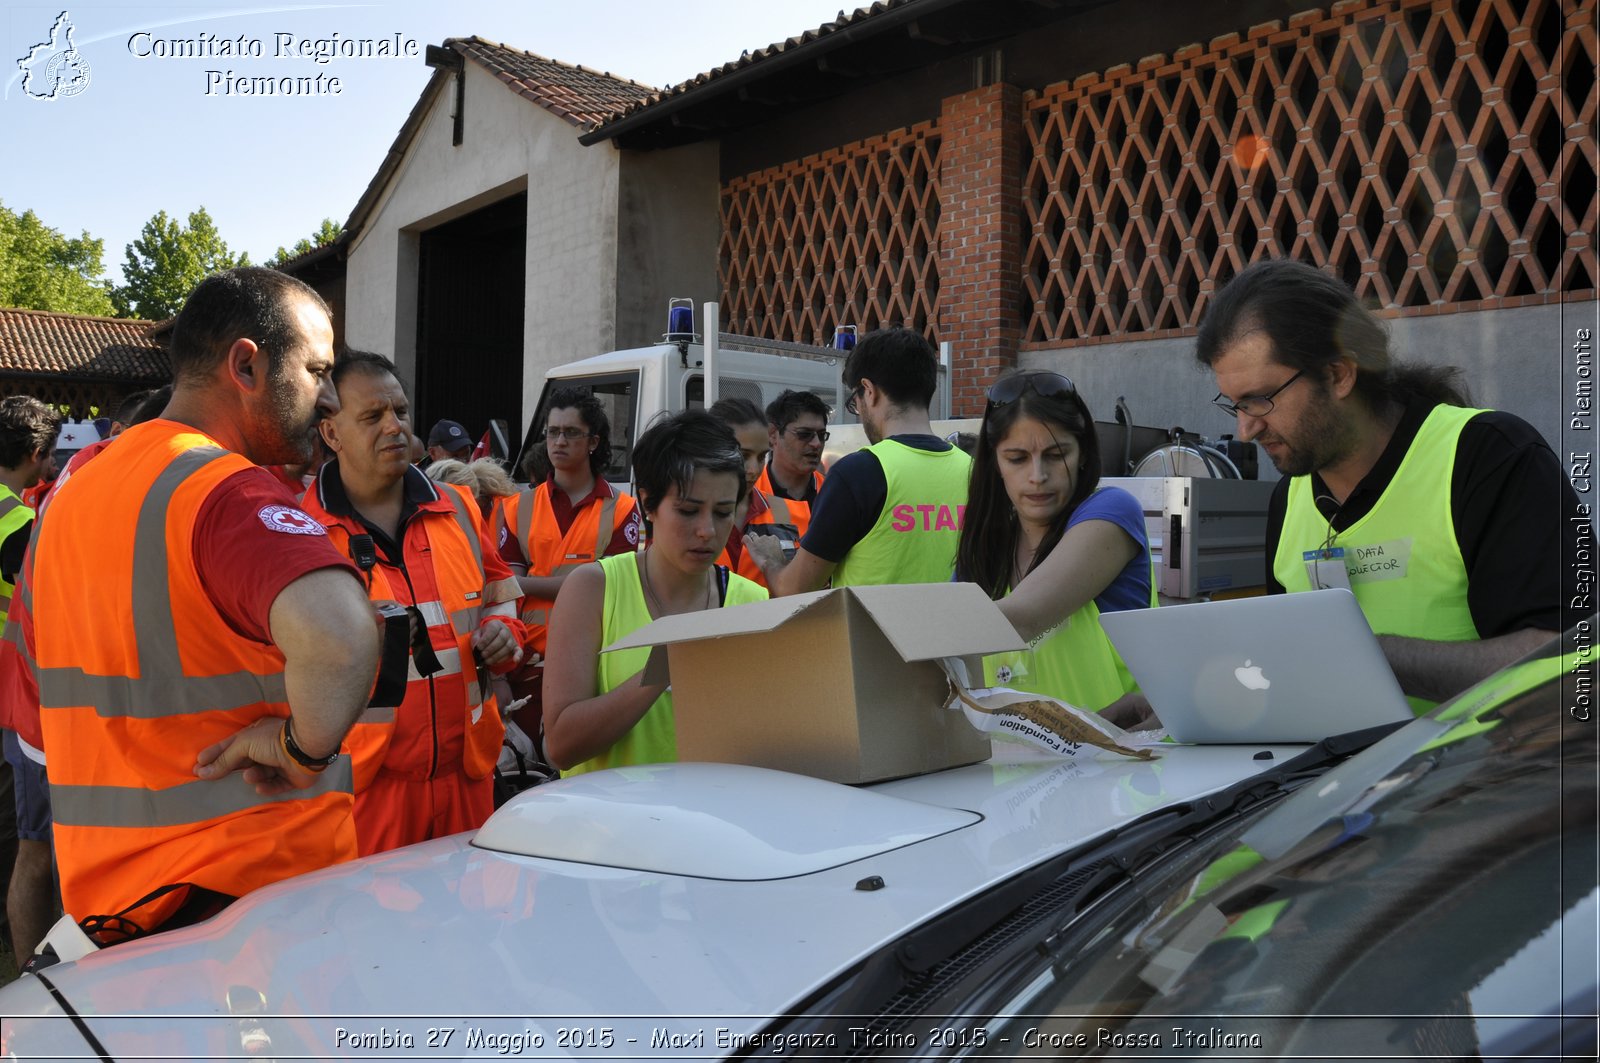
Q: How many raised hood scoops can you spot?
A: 1